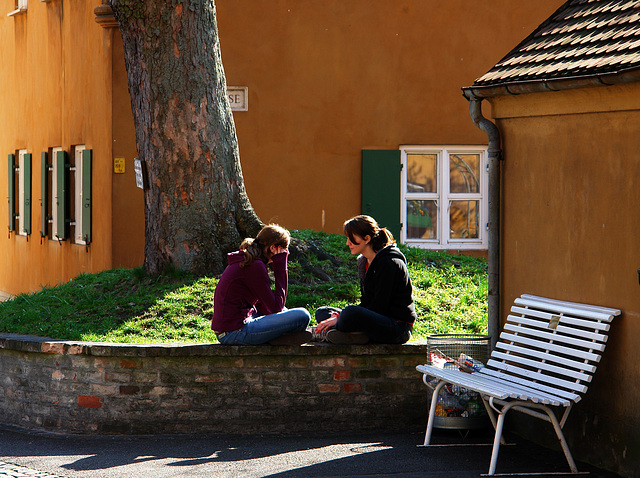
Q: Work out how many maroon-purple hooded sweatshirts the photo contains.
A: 1